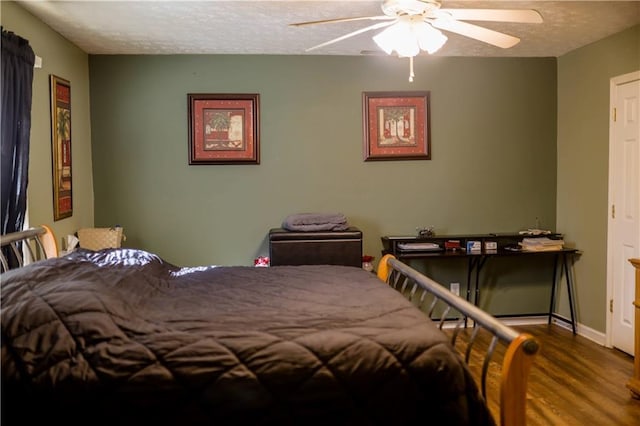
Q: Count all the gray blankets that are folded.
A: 1